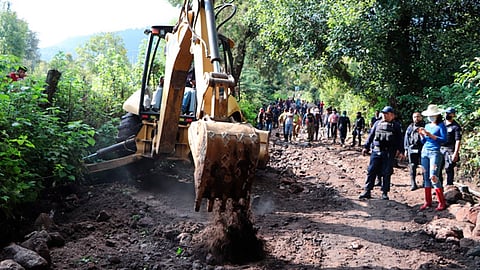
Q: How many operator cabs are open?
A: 1